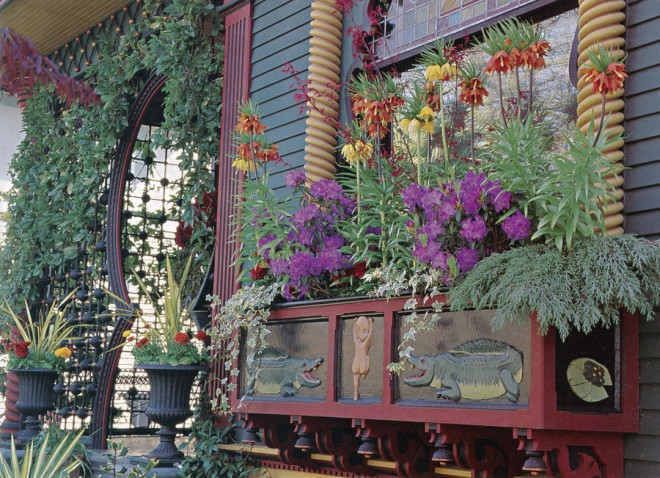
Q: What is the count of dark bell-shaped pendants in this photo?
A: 5